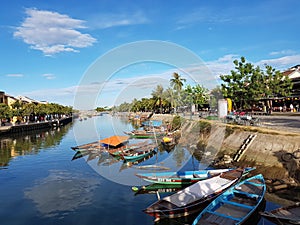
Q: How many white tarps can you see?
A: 1